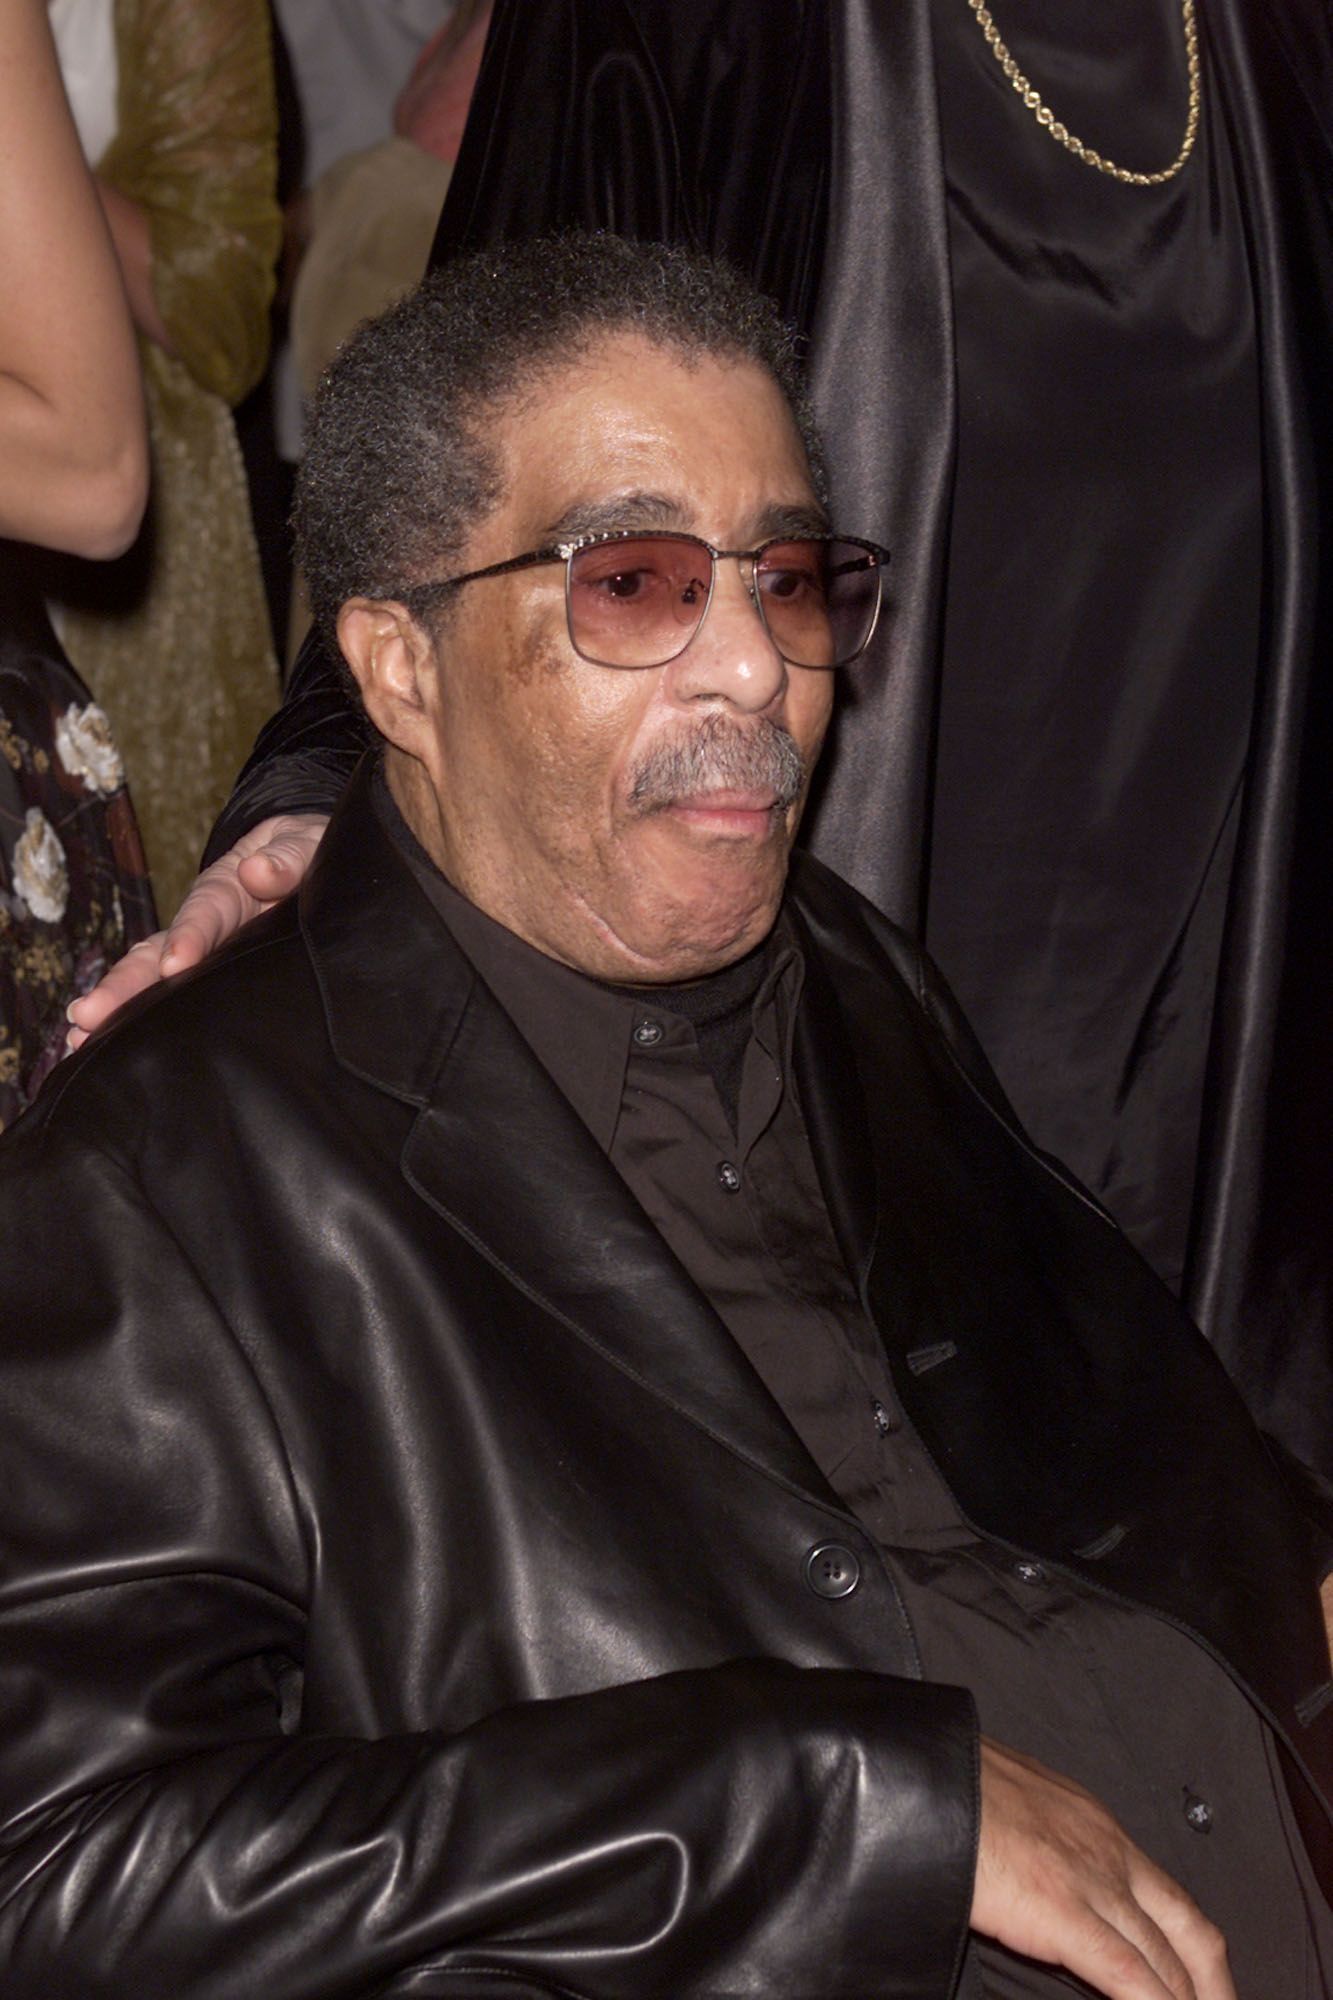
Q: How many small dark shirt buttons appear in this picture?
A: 5